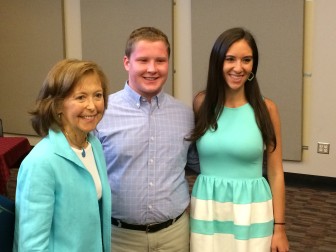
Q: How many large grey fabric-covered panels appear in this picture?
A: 3